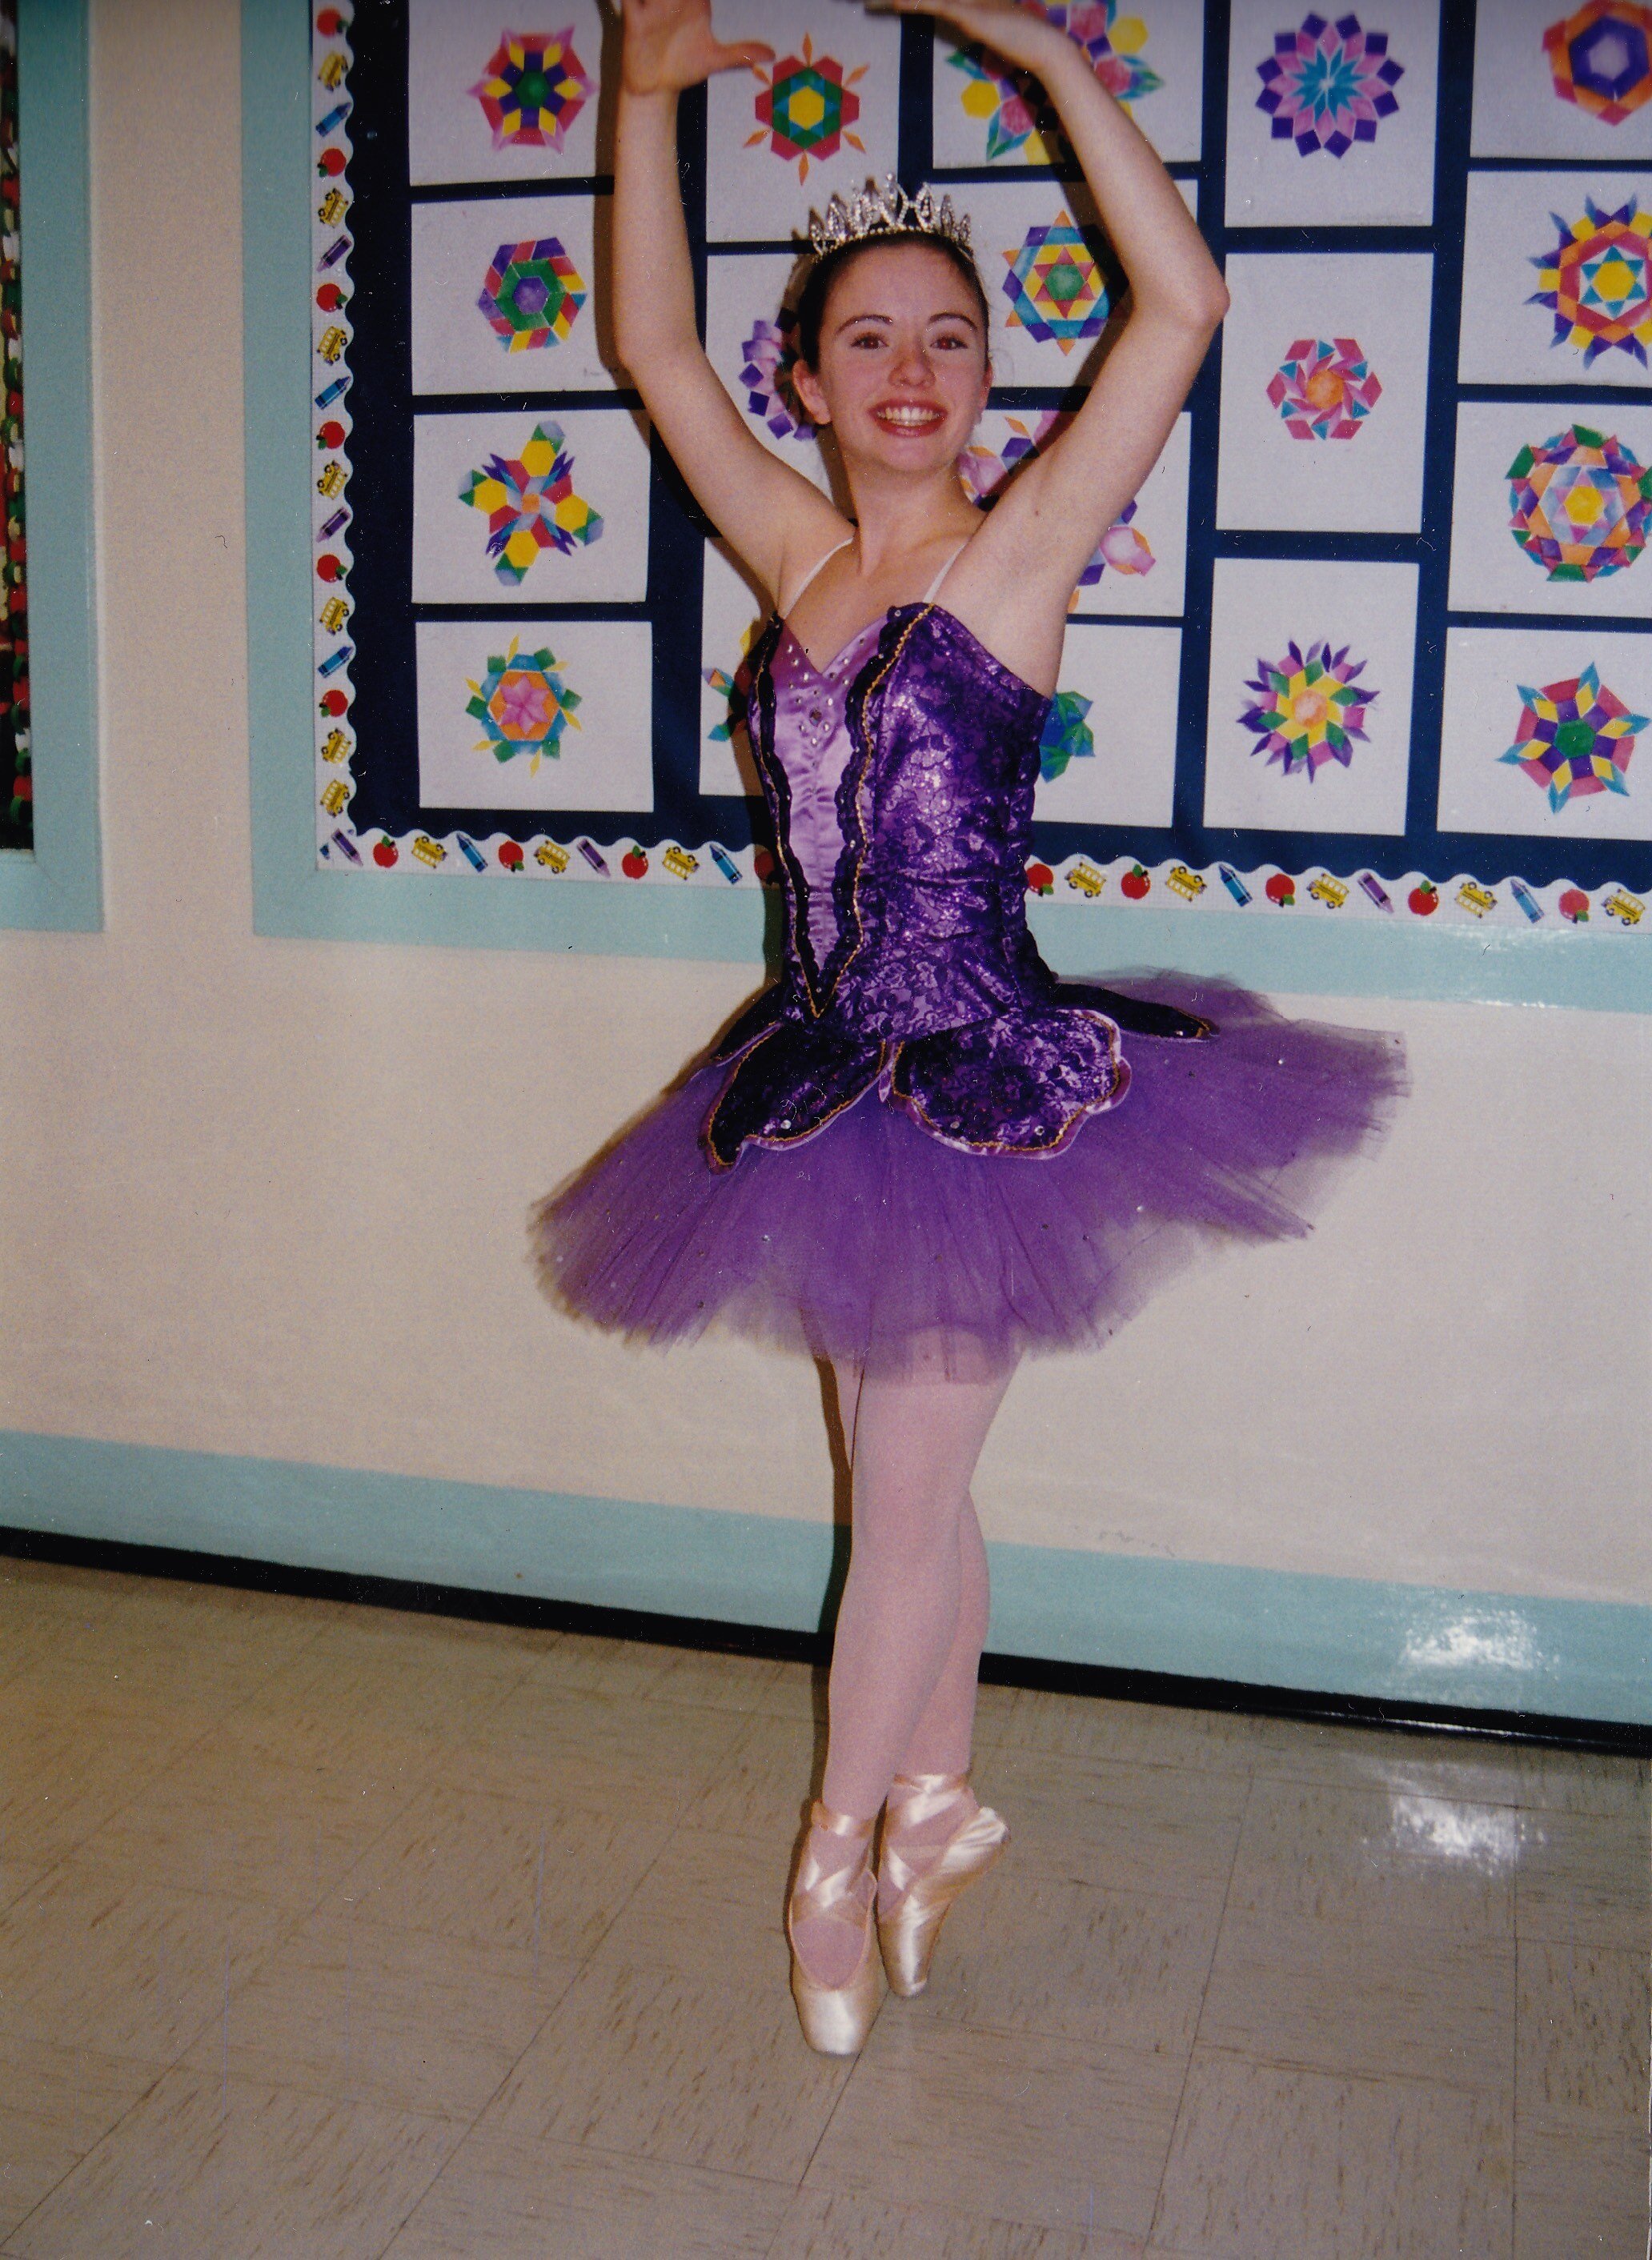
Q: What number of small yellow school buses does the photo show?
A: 15